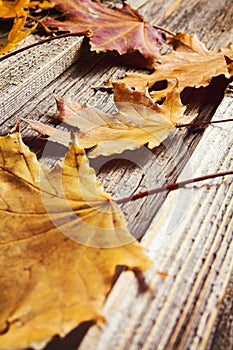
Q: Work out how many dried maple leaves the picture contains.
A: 5